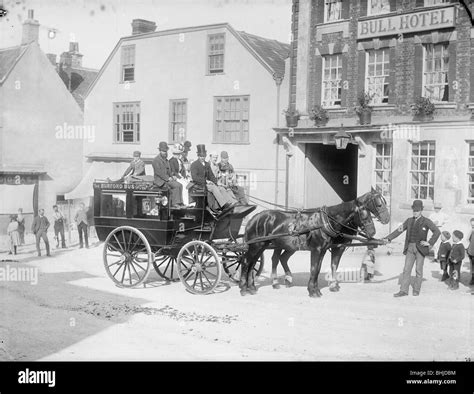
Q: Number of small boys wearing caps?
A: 2